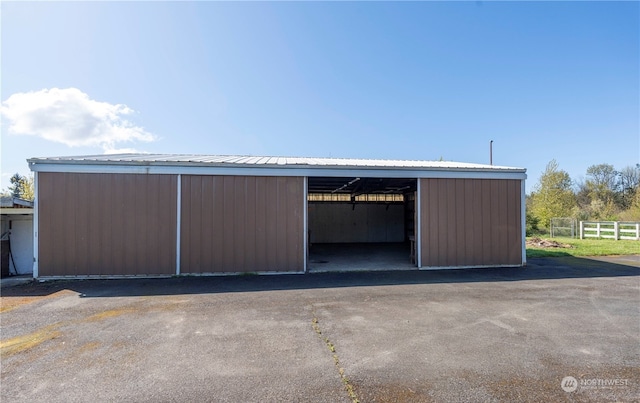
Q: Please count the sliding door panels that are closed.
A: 3